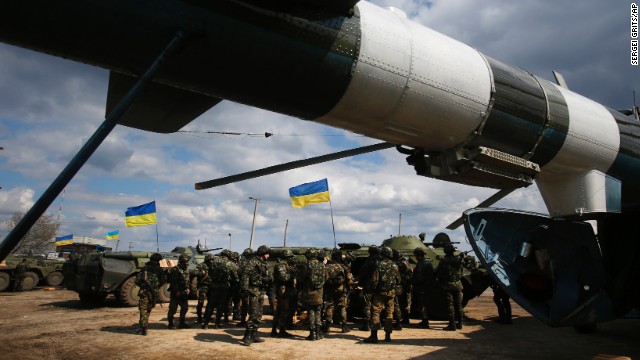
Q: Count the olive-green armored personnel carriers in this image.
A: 3